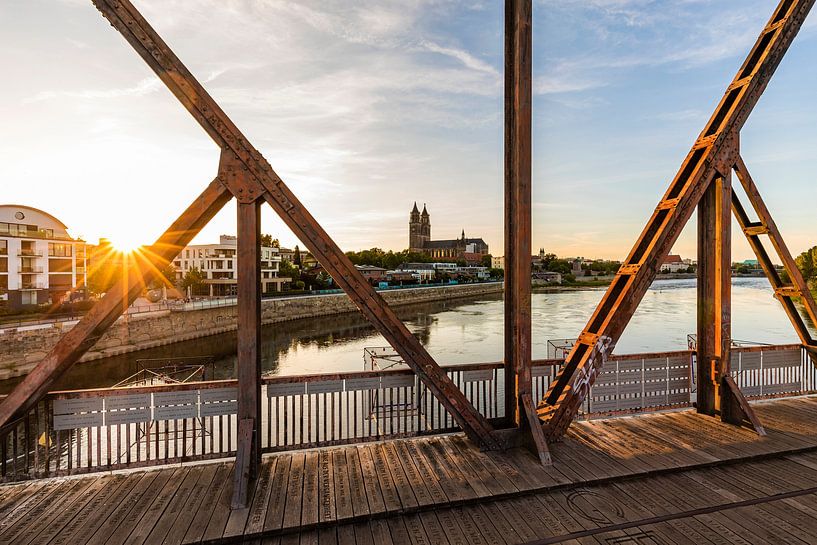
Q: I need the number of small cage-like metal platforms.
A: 4